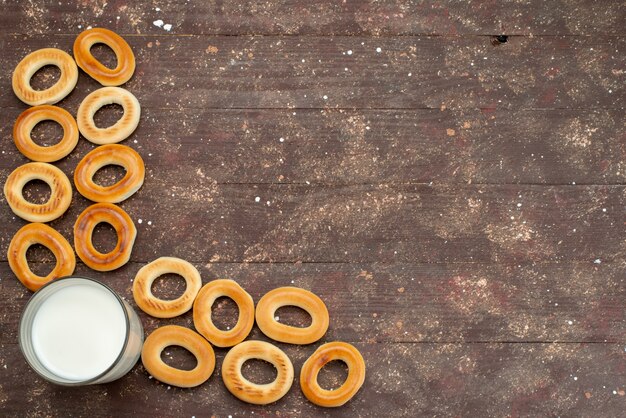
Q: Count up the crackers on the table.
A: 14